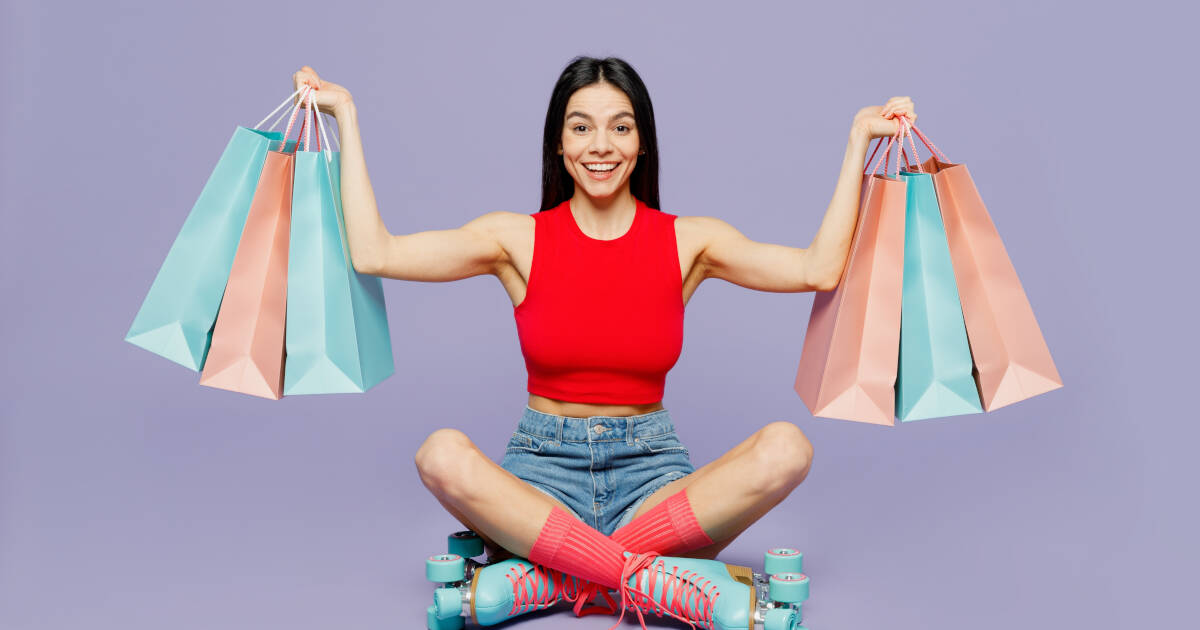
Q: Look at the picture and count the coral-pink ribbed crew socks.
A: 2